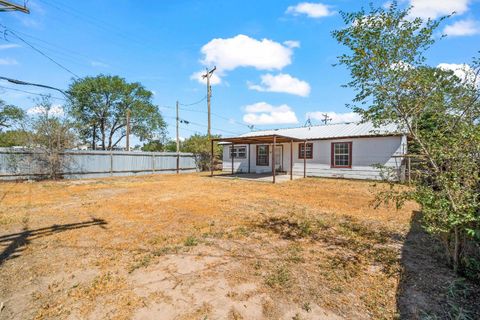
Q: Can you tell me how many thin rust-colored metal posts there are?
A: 6